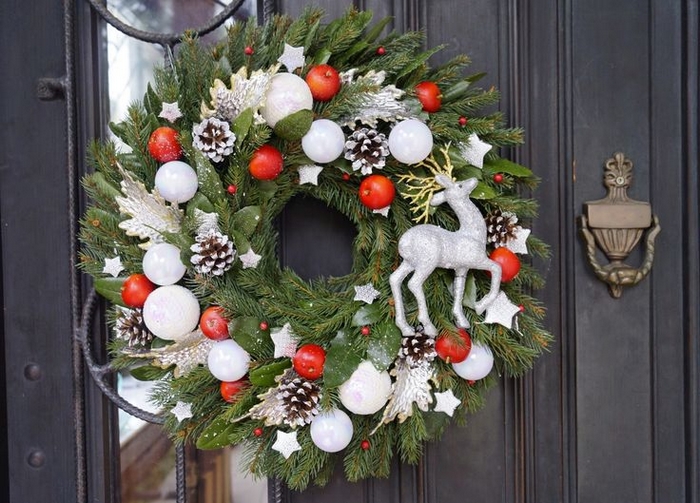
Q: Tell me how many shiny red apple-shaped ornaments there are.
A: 11